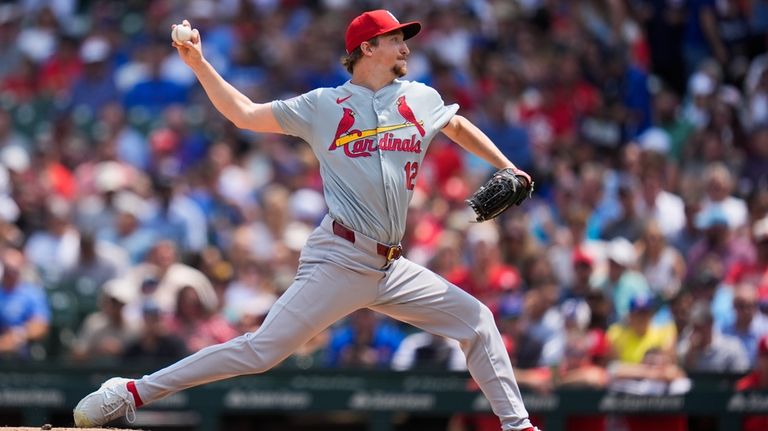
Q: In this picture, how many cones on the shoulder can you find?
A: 0